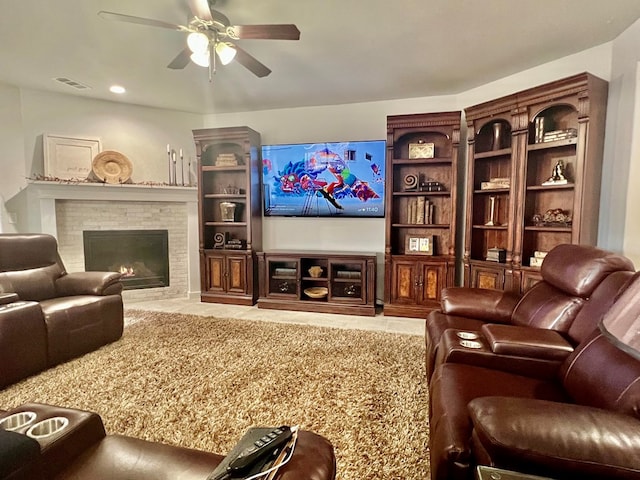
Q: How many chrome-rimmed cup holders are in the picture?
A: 4